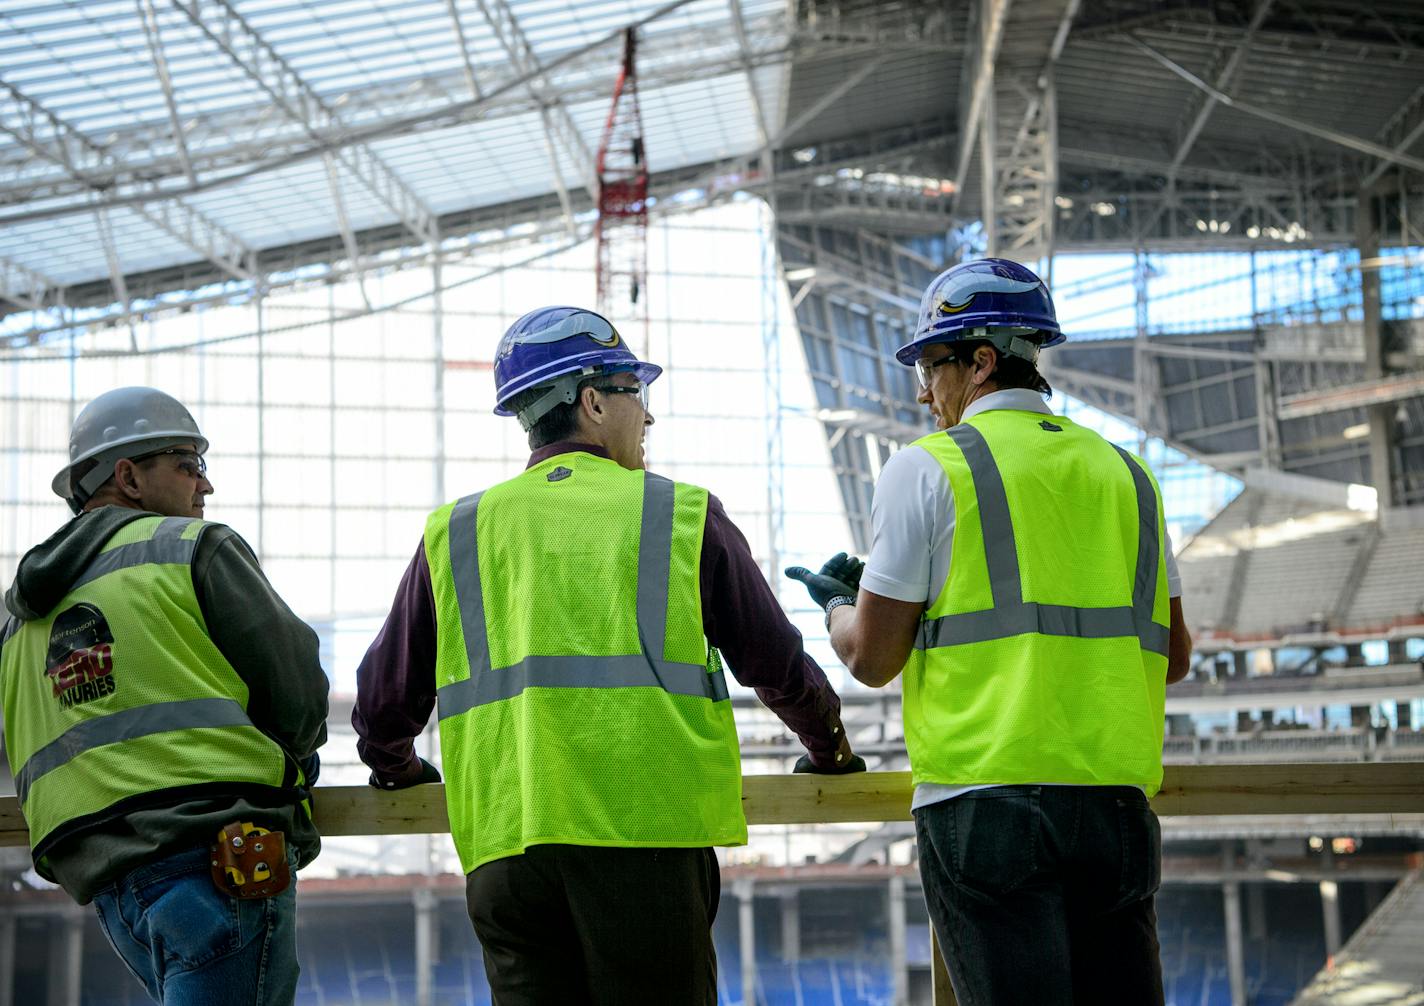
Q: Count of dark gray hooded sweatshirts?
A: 1